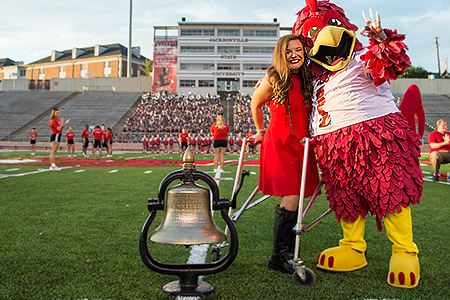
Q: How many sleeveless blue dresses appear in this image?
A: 0